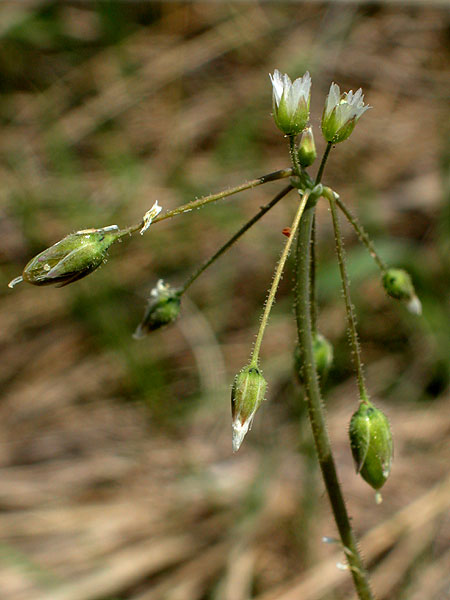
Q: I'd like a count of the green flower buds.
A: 7